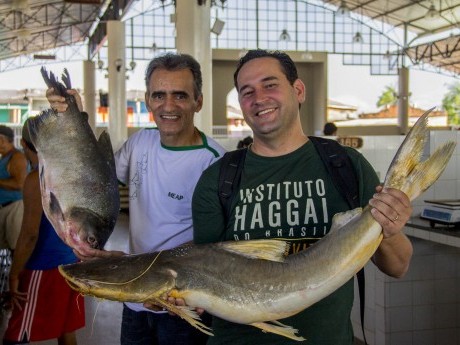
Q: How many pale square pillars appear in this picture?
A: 4